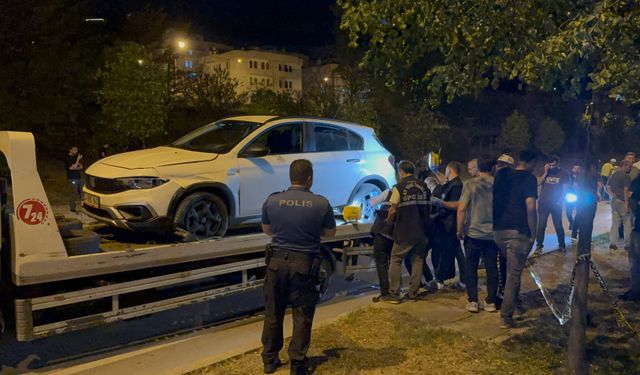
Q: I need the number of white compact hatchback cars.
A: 1